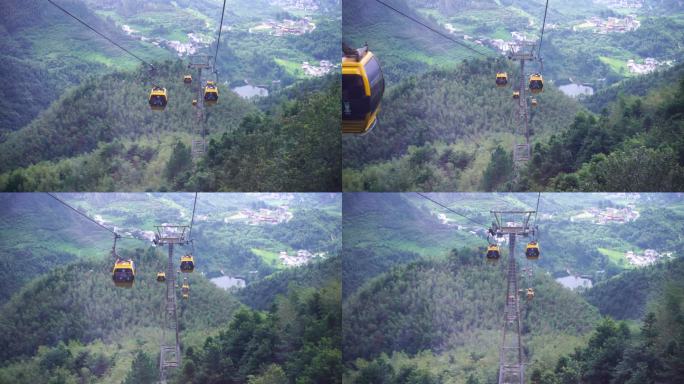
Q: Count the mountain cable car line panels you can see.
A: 4